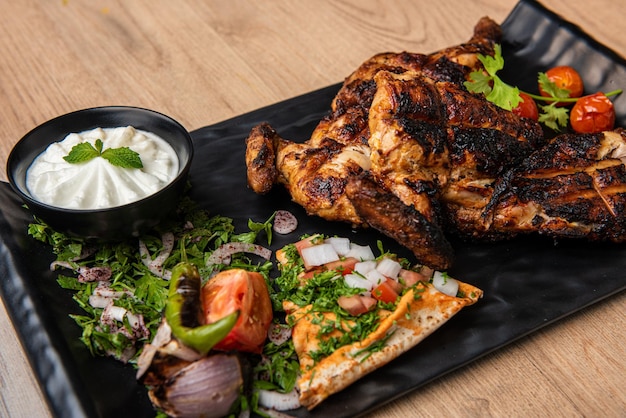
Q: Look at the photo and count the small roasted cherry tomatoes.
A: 3